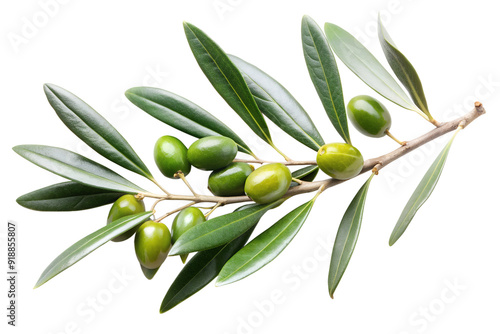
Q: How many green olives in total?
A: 9